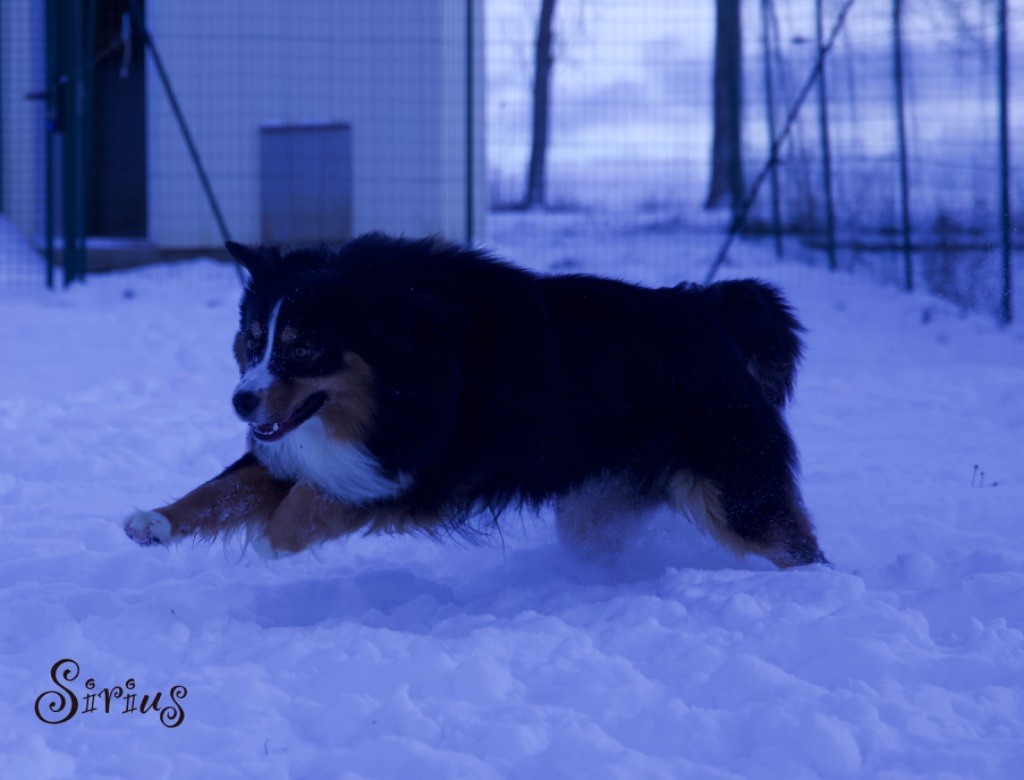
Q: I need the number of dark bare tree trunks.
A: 2